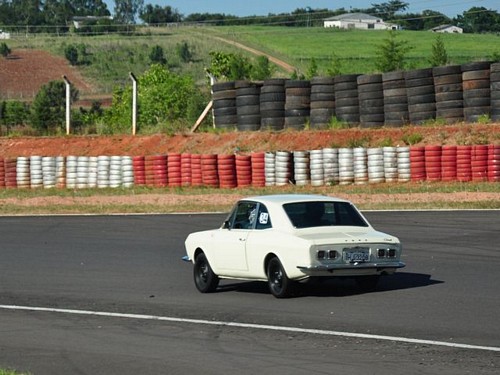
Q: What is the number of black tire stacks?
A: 12